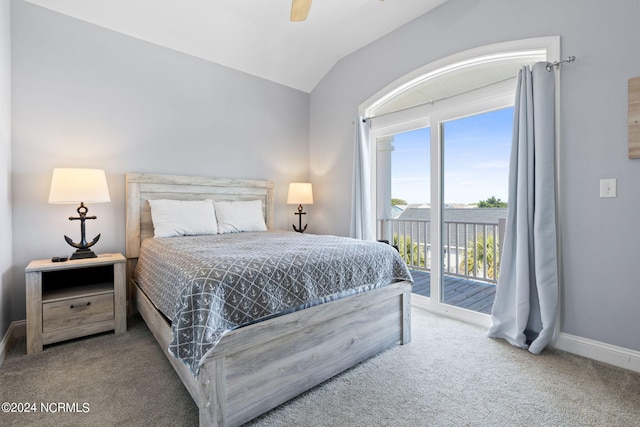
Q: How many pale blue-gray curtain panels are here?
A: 2